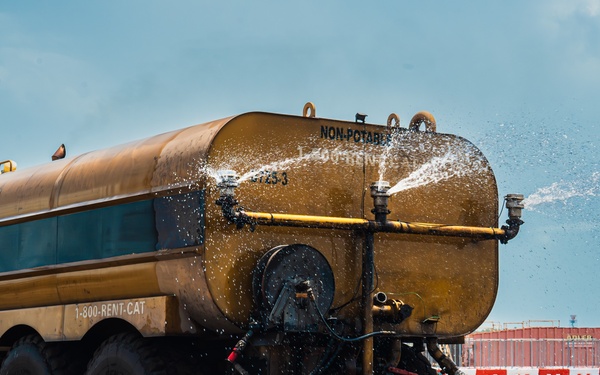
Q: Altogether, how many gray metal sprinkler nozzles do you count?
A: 3